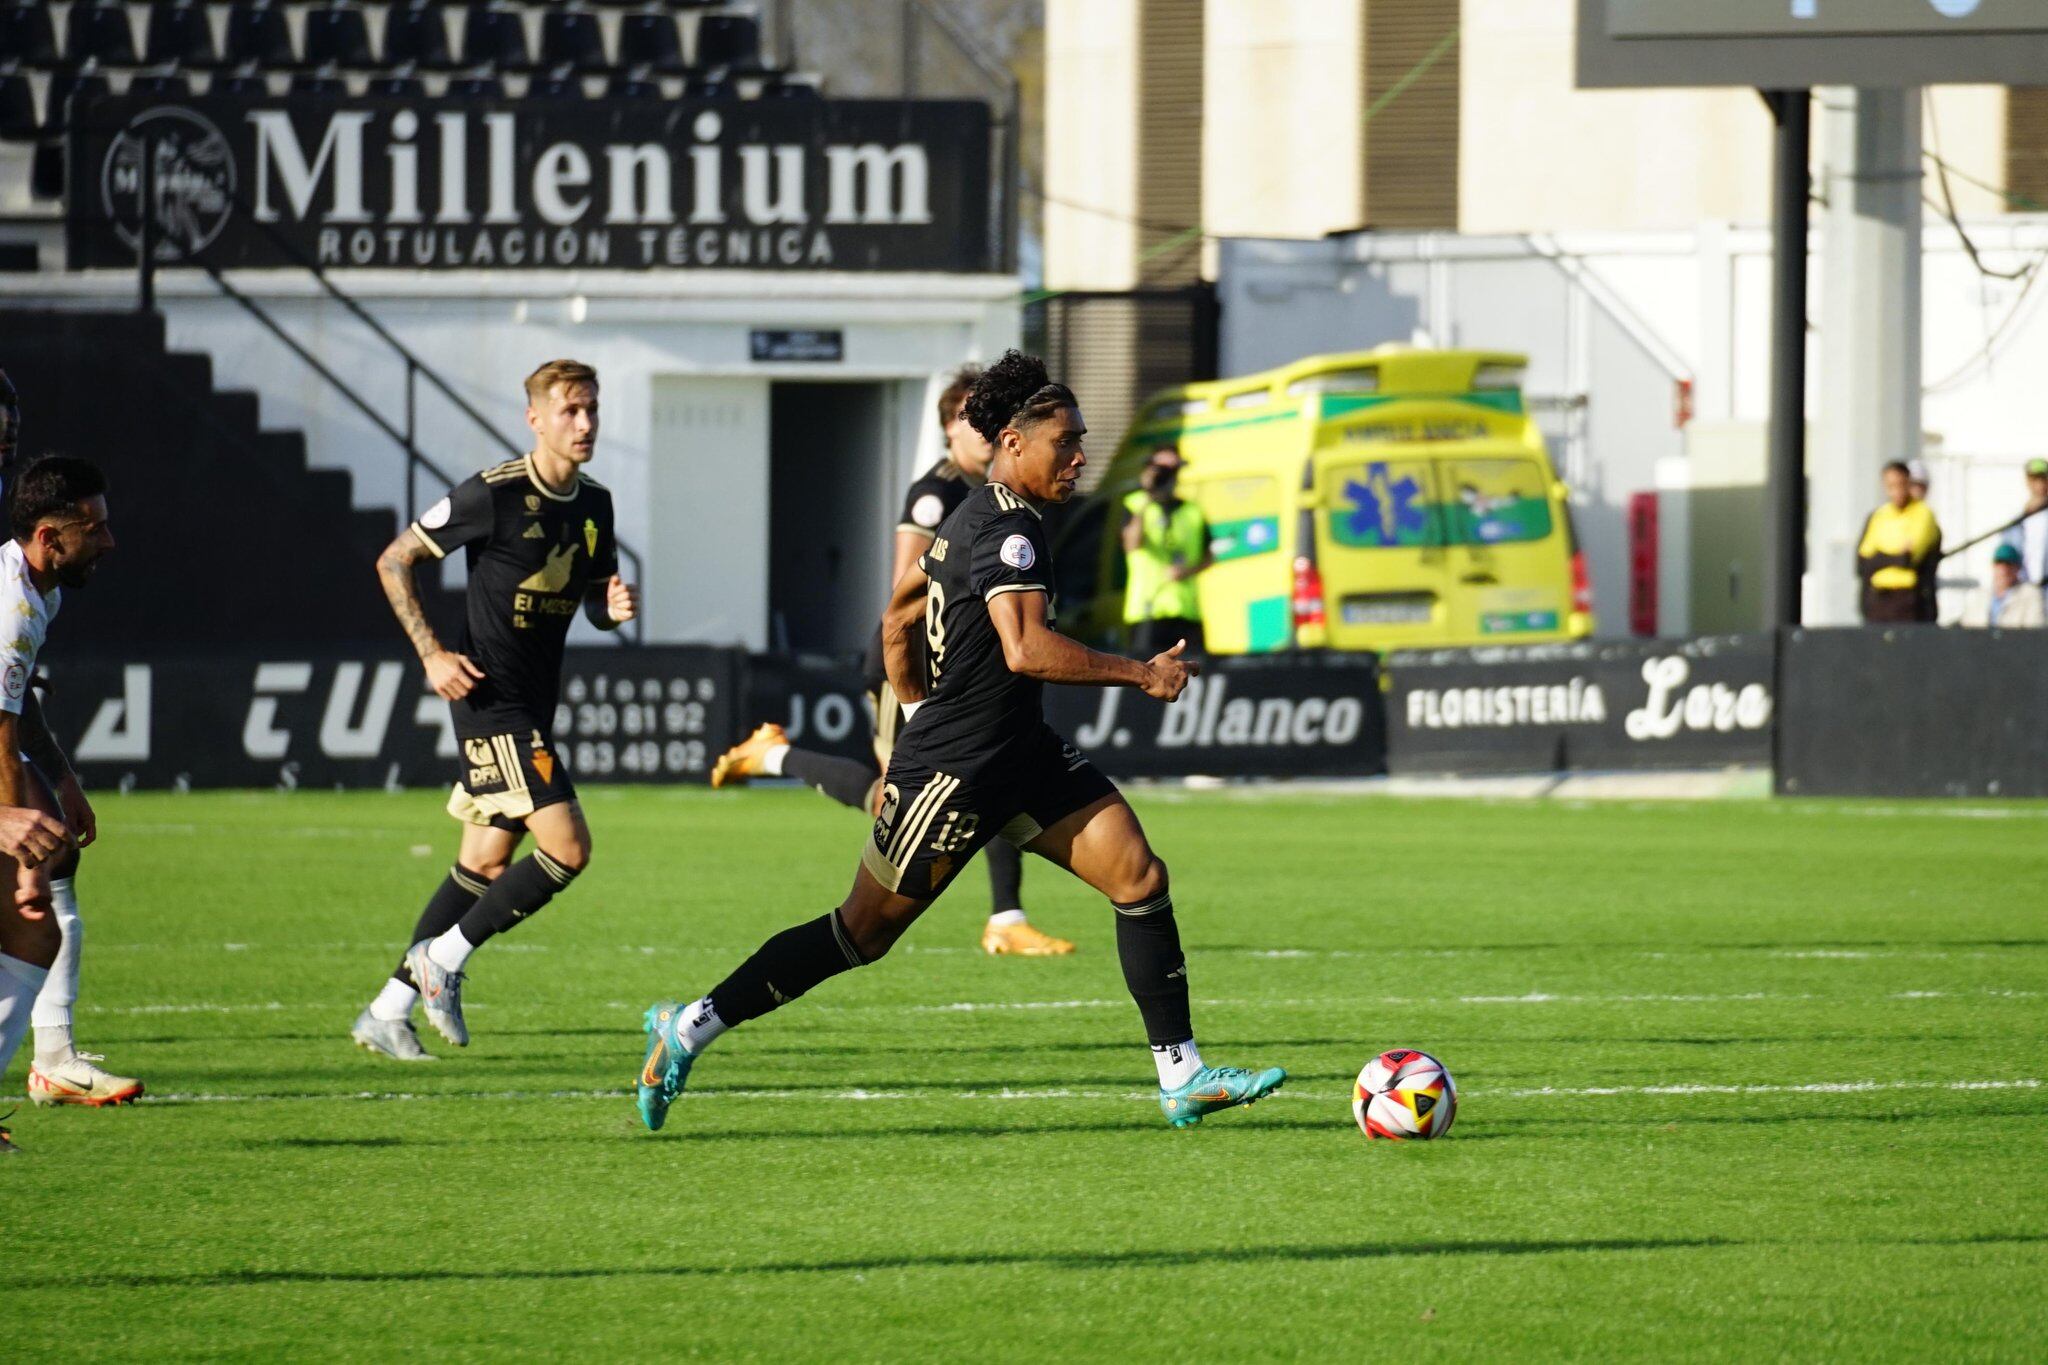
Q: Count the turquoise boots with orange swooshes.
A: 2